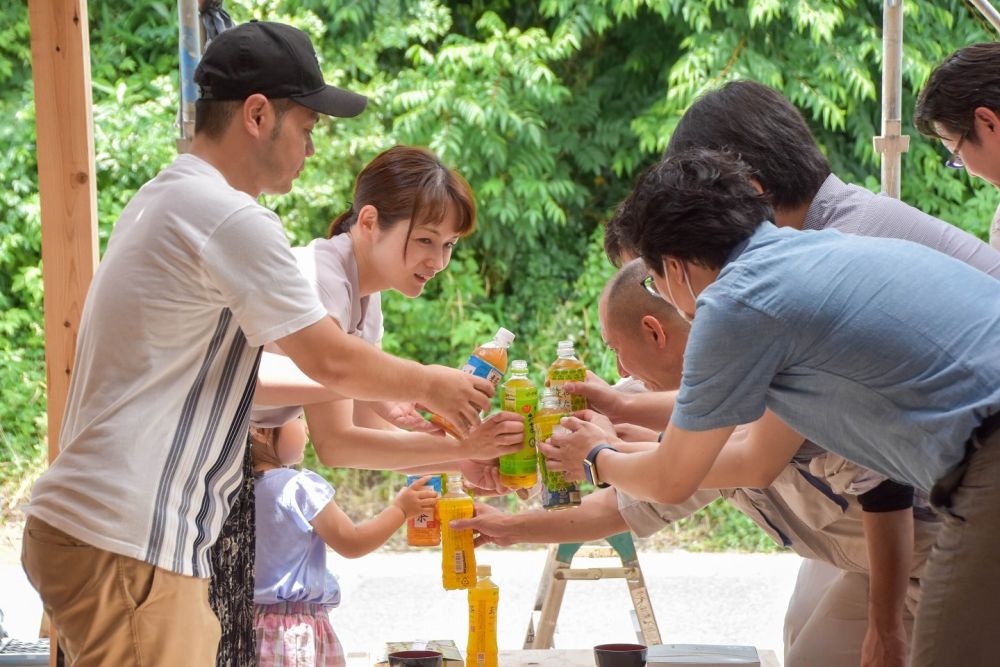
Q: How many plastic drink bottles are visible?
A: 7